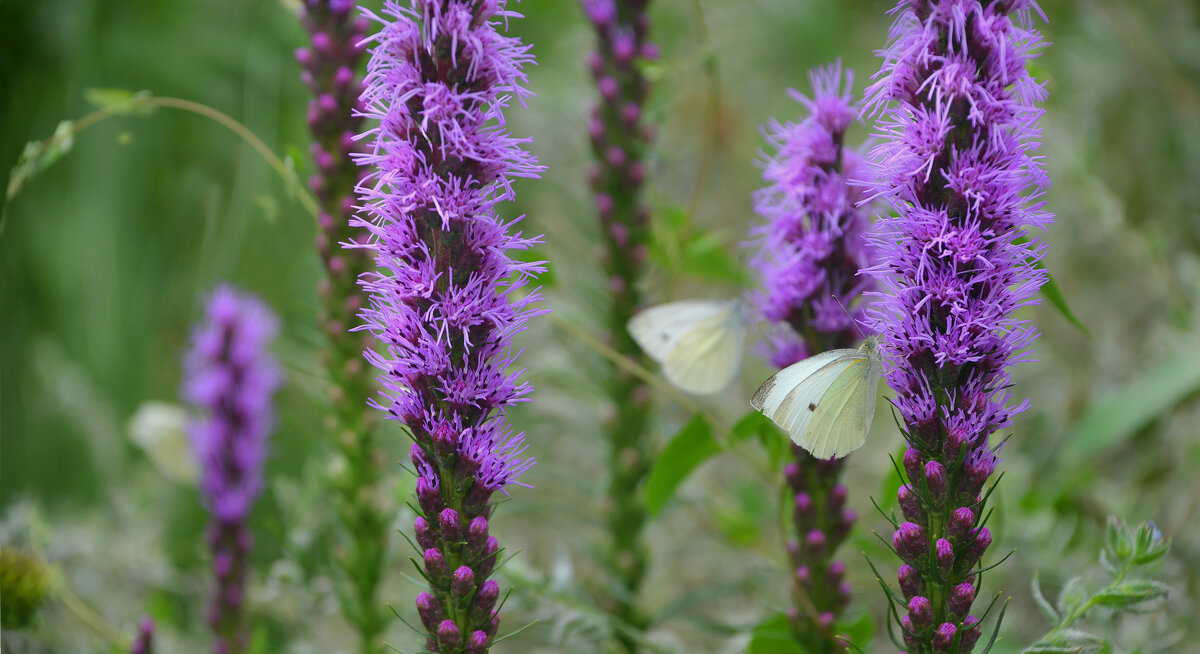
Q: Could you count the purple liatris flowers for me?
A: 6